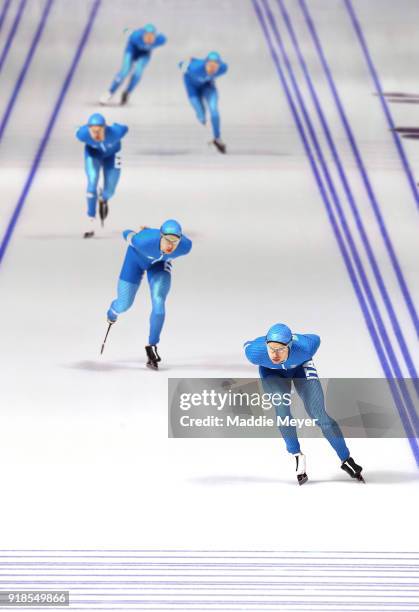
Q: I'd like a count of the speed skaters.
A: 5